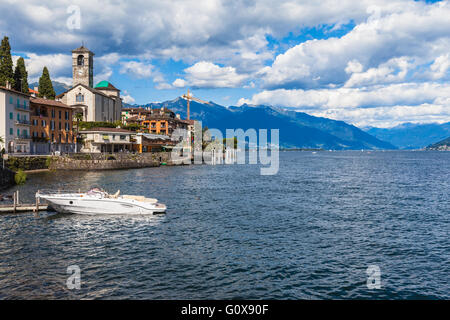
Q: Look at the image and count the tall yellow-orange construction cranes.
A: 1